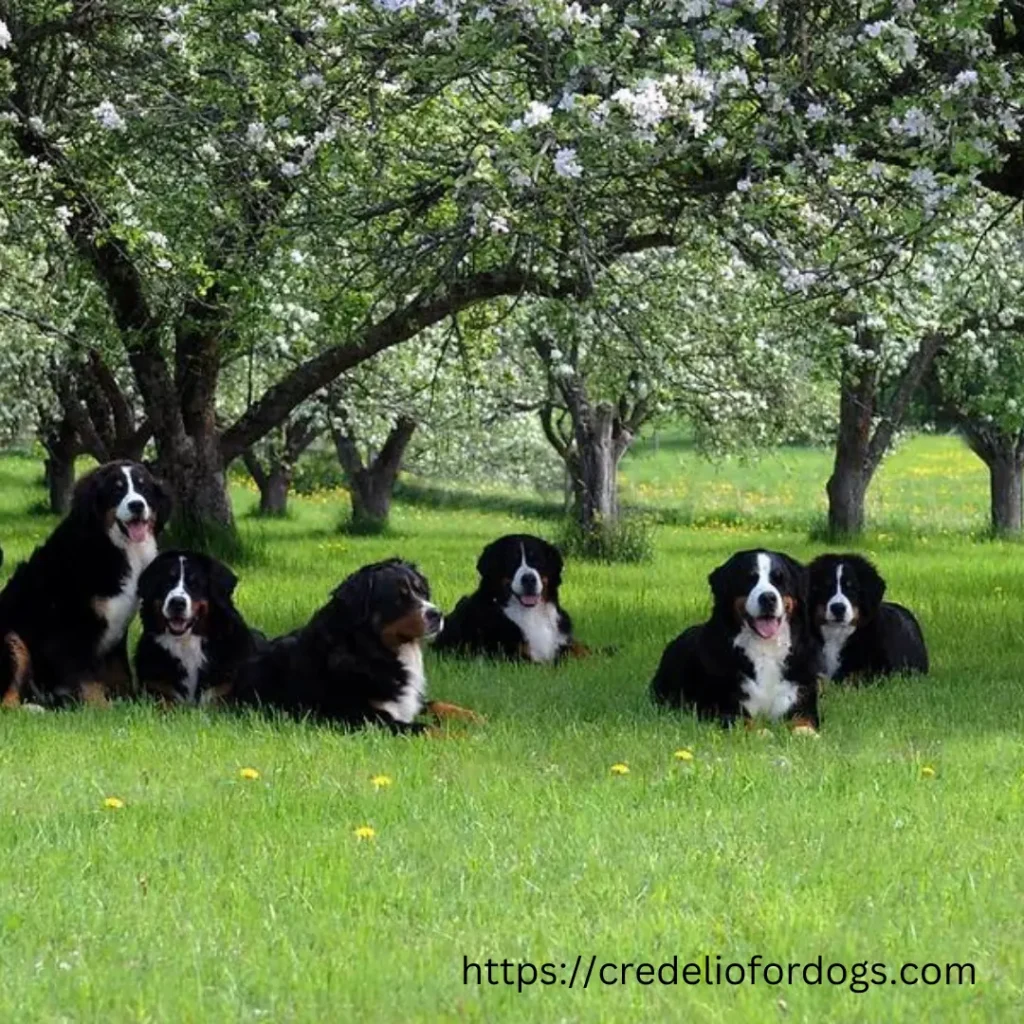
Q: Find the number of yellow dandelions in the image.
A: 7